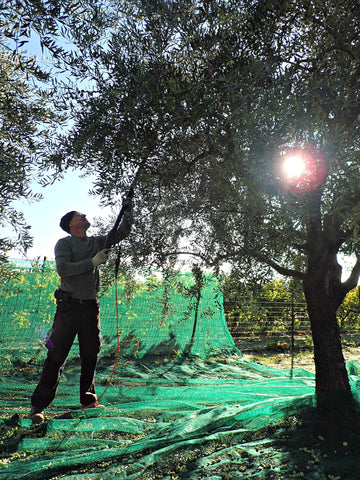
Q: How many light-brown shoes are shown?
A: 2